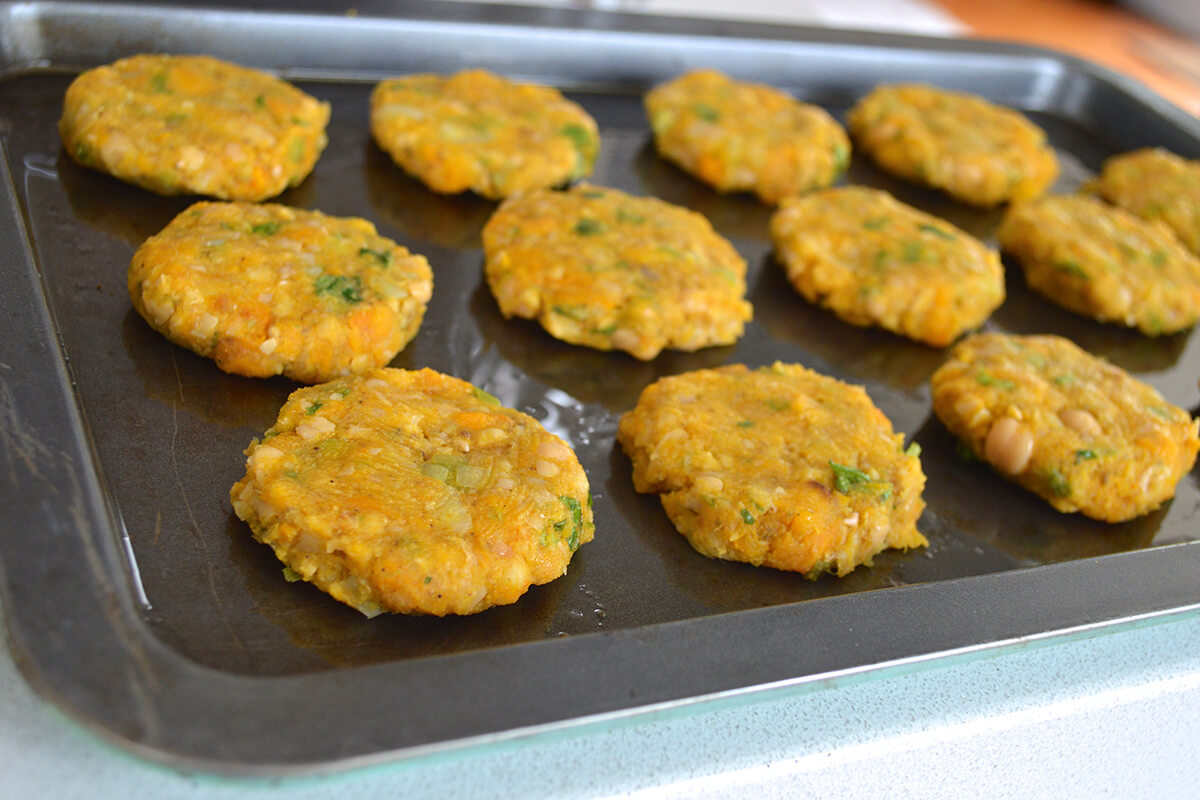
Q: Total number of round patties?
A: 12